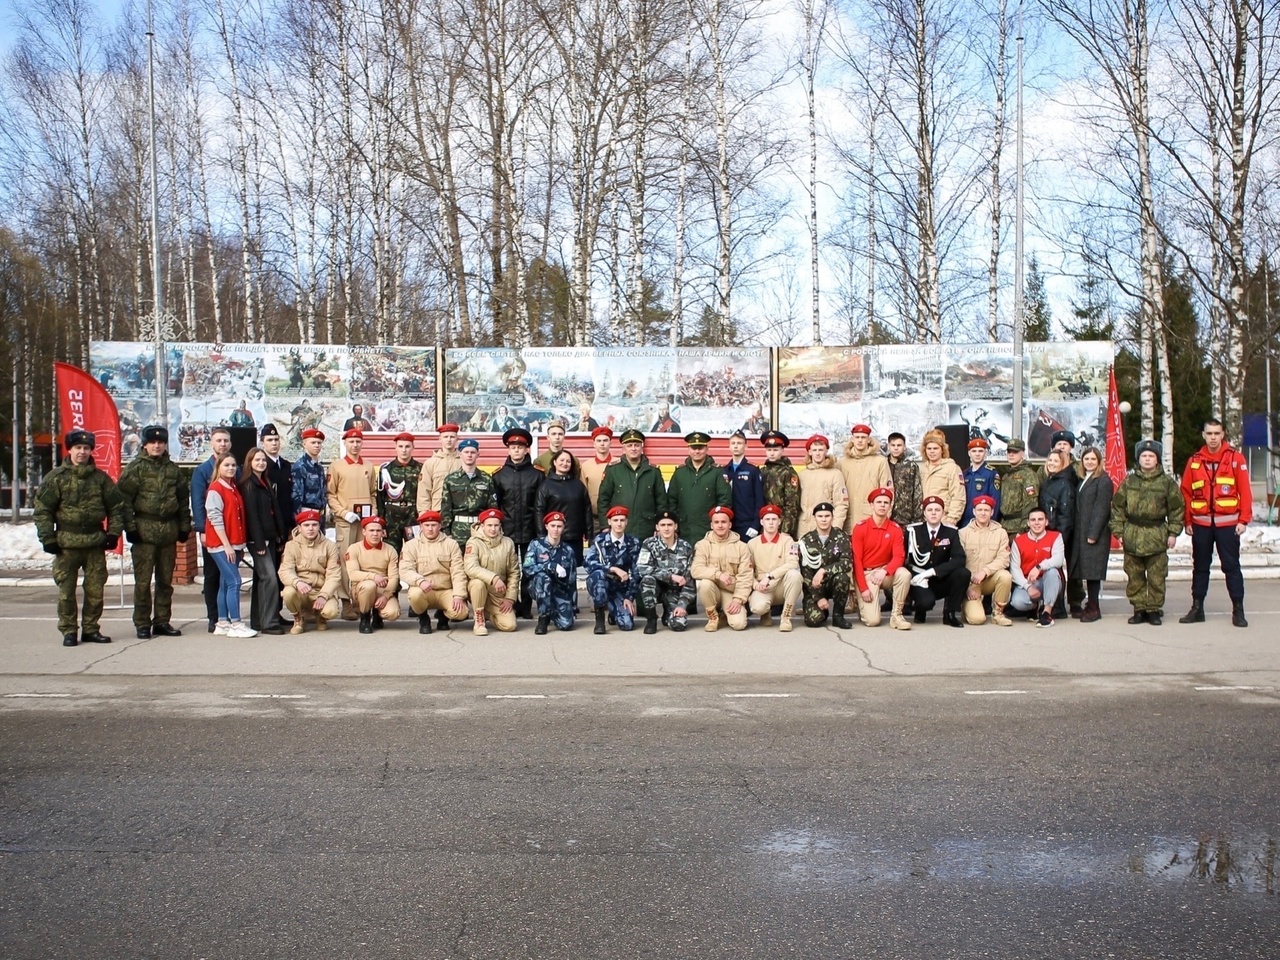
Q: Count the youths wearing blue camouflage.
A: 3